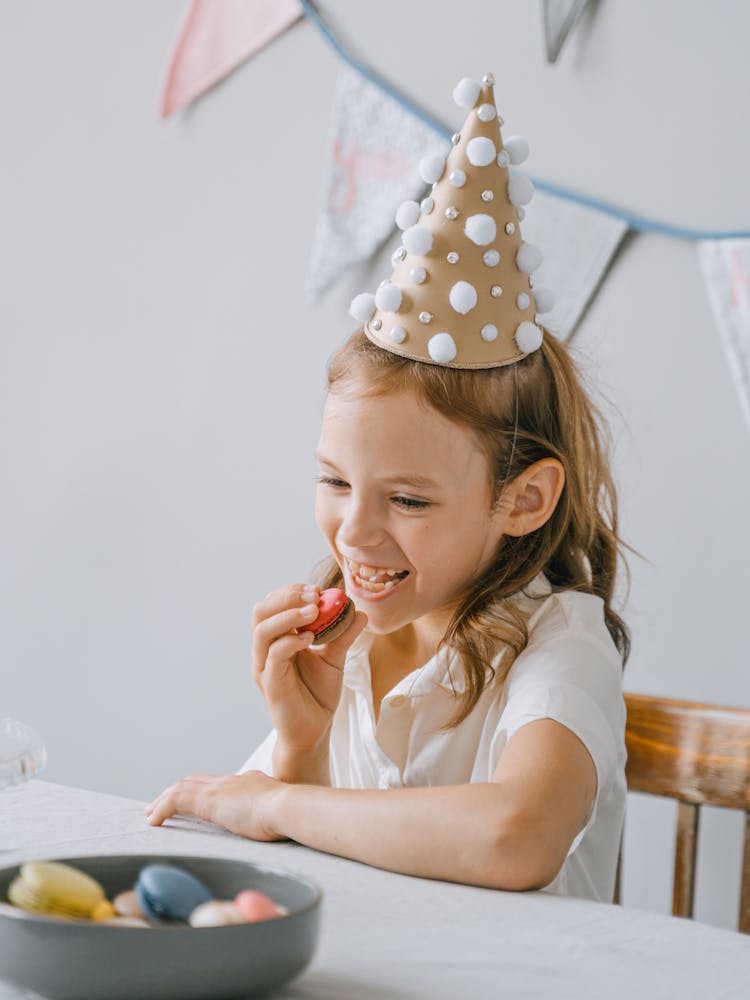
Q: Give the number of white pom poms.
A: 15